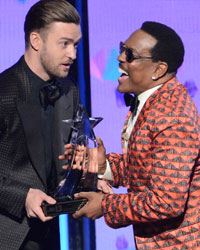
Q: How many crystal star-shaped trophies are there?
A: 1